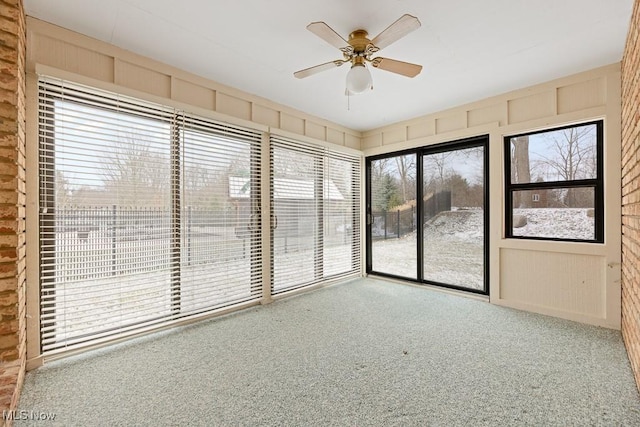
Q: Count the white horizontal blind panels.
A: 4